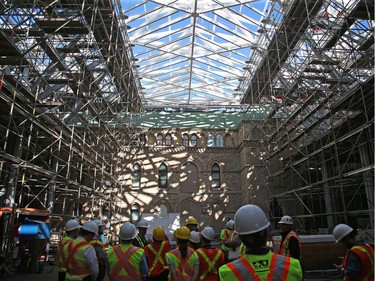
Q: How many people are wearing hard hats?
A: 14